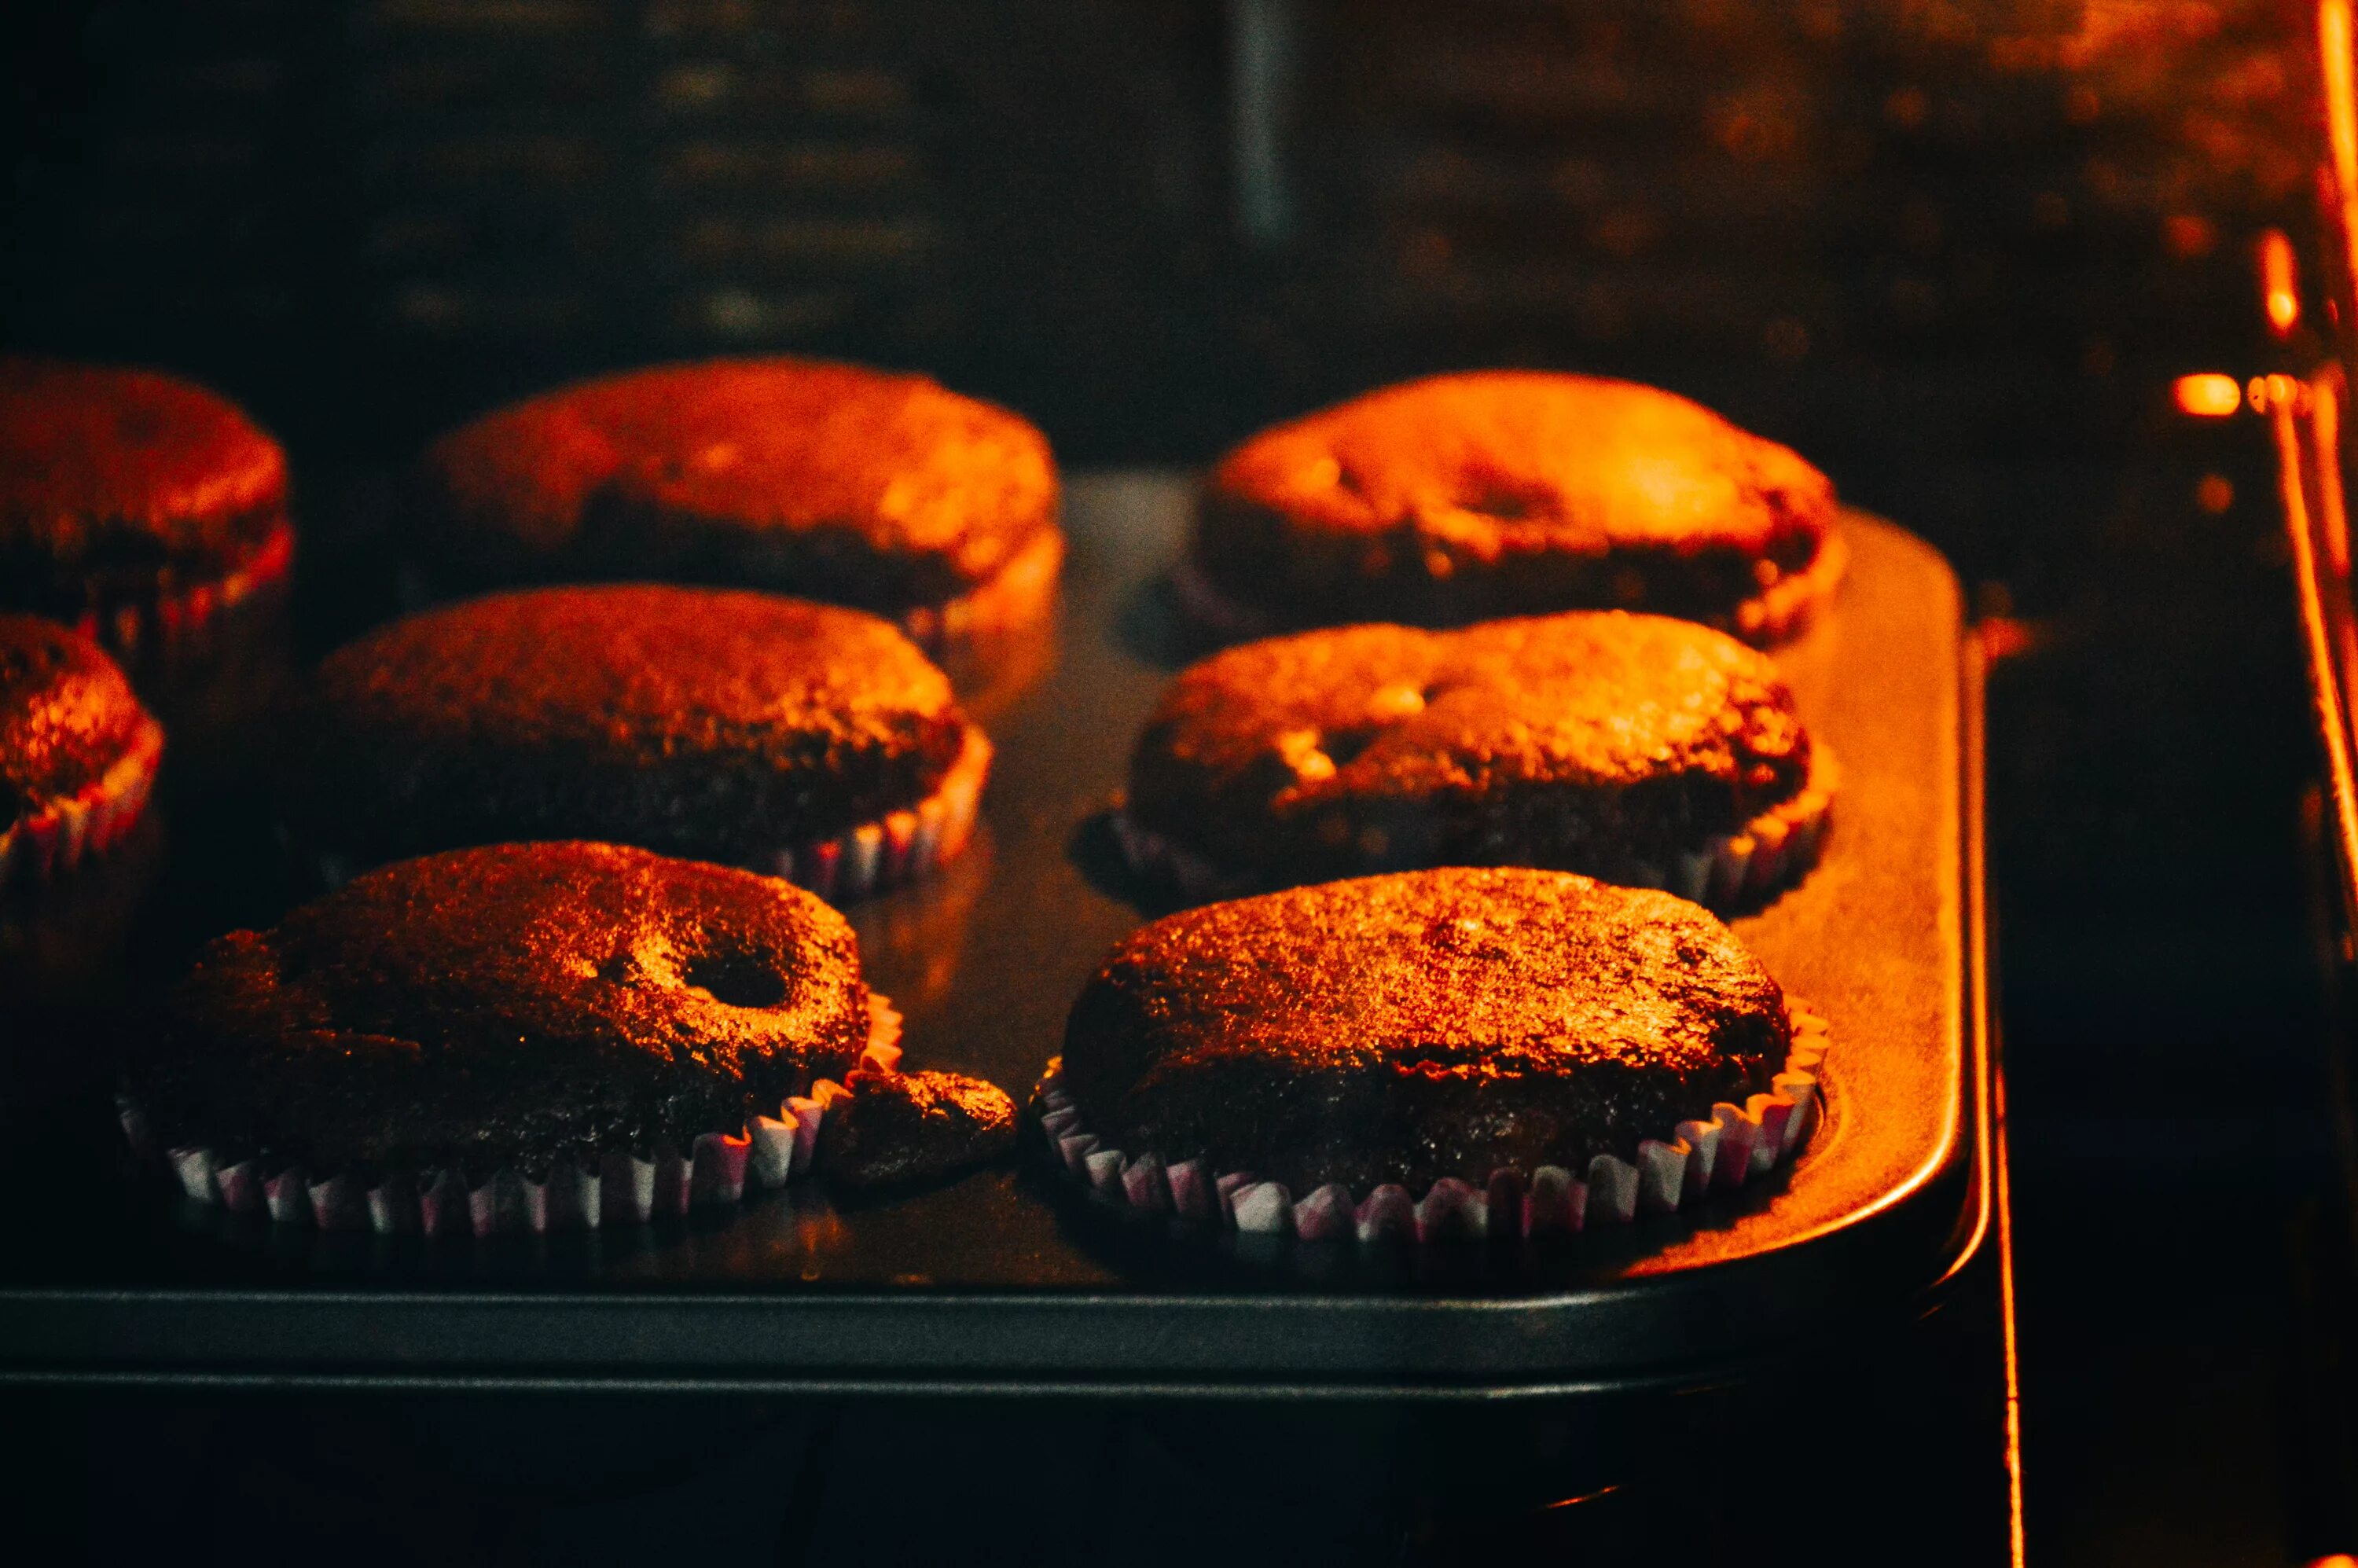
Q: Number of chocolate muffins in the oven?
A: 8